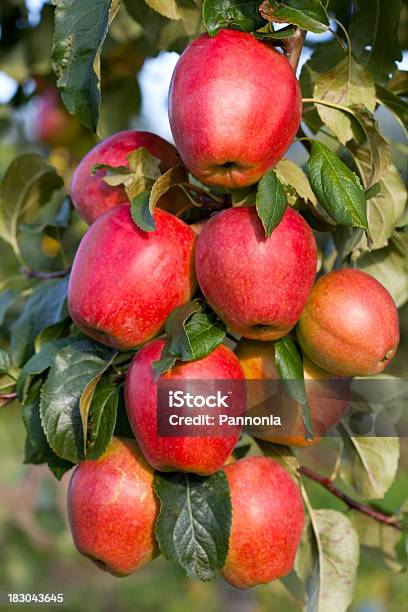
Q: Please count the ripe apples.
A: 9